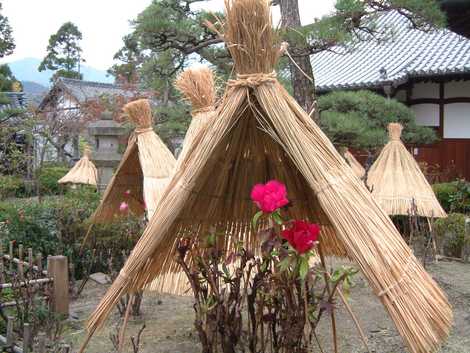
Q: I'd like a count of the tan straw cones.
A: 6